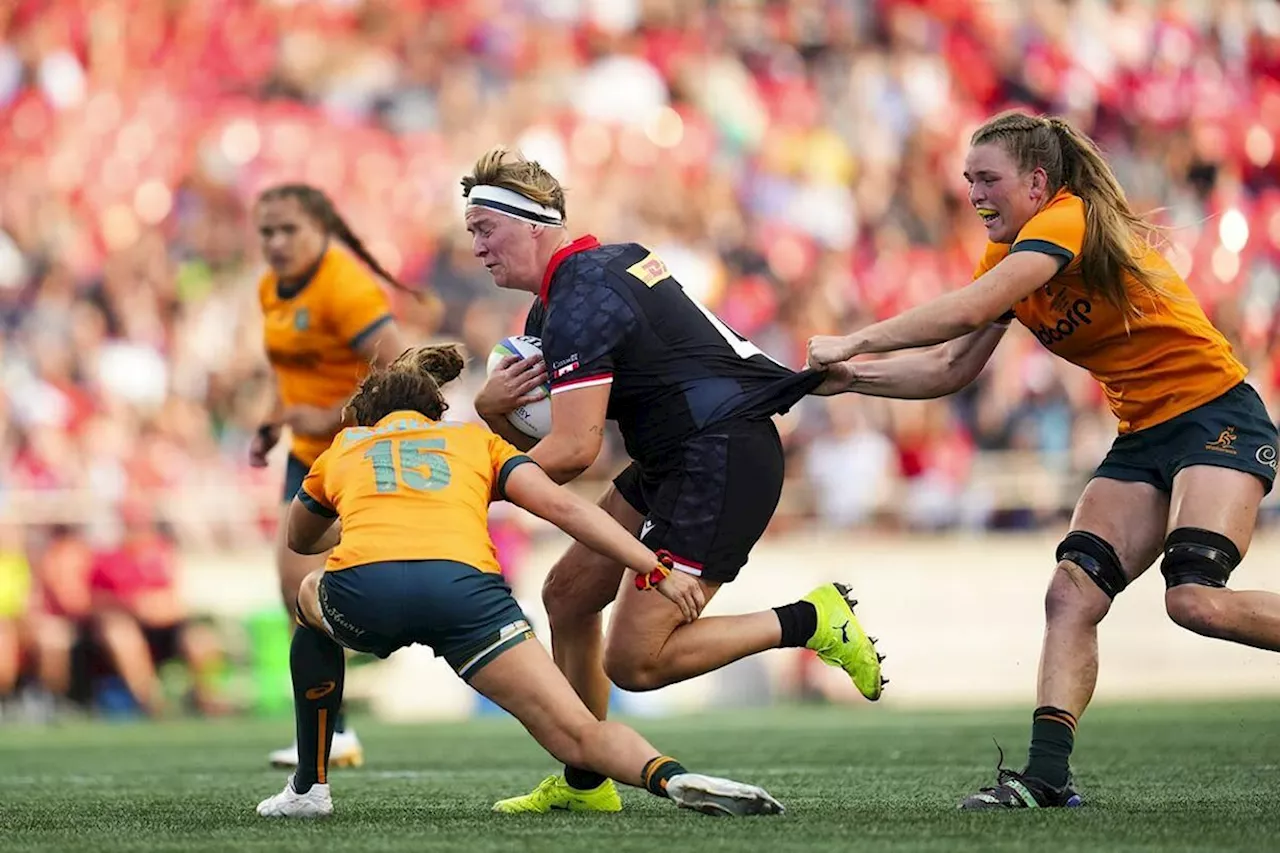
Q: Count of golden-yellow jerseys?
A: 3